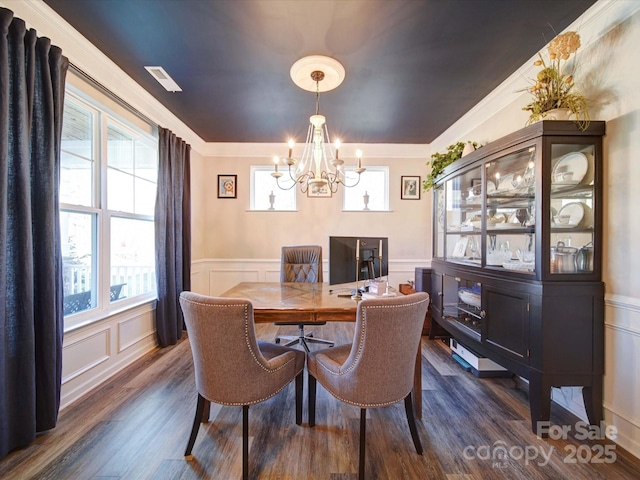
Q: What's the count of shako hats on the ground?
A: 0